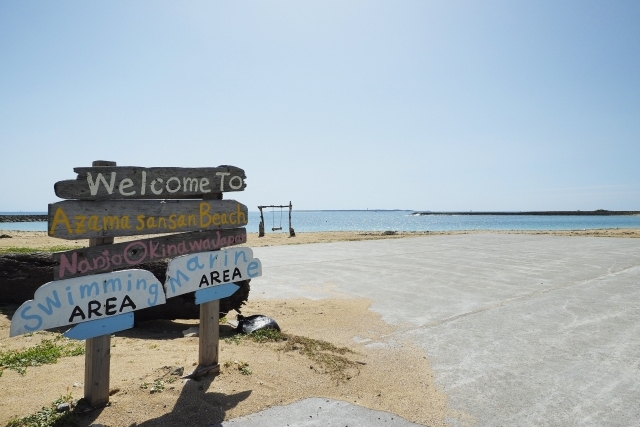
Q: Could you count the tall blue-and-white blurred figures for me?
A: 0